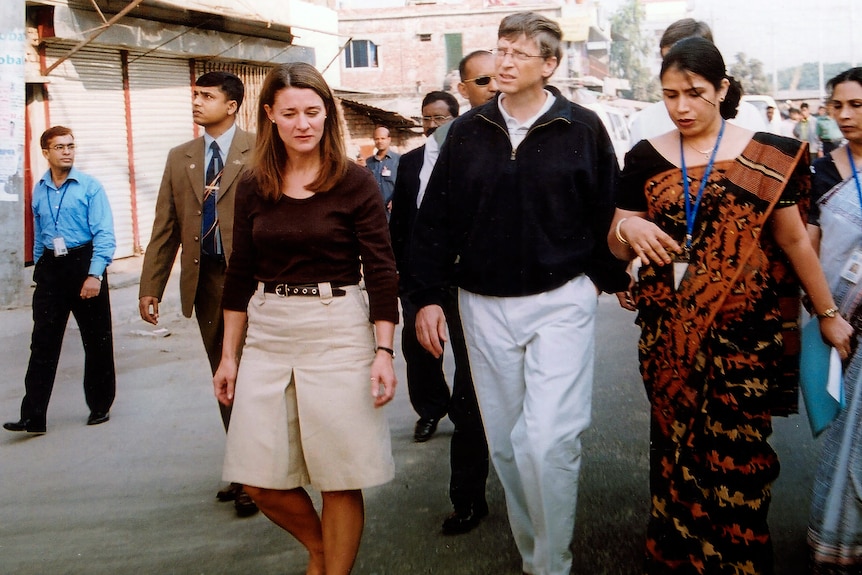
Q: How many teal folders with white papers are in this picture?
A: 1